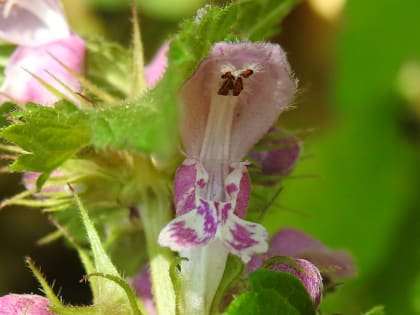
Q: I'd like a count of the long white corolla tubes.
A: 1